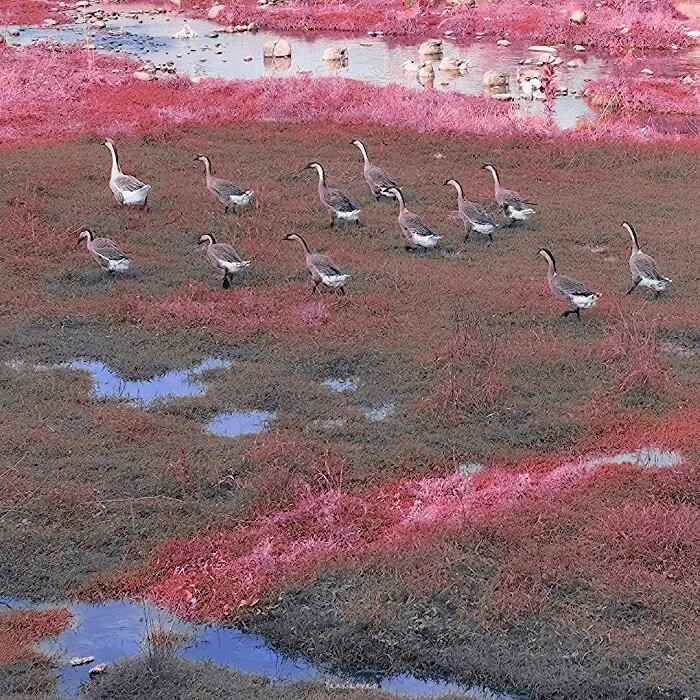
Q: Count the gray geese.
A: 12